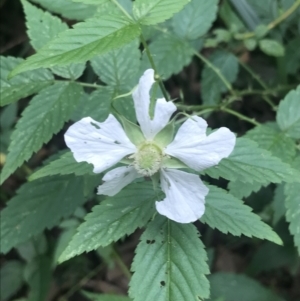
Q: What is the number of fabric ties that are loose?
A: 0